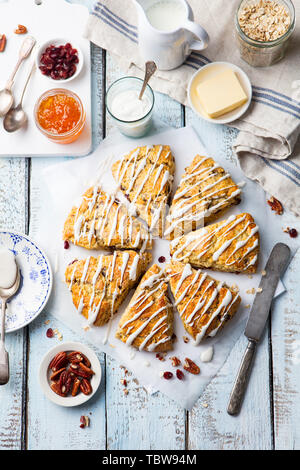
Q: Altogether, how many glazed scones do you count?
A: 7